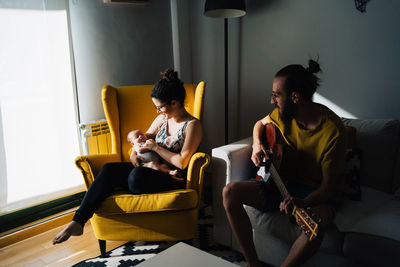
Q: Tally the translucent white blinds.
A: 1